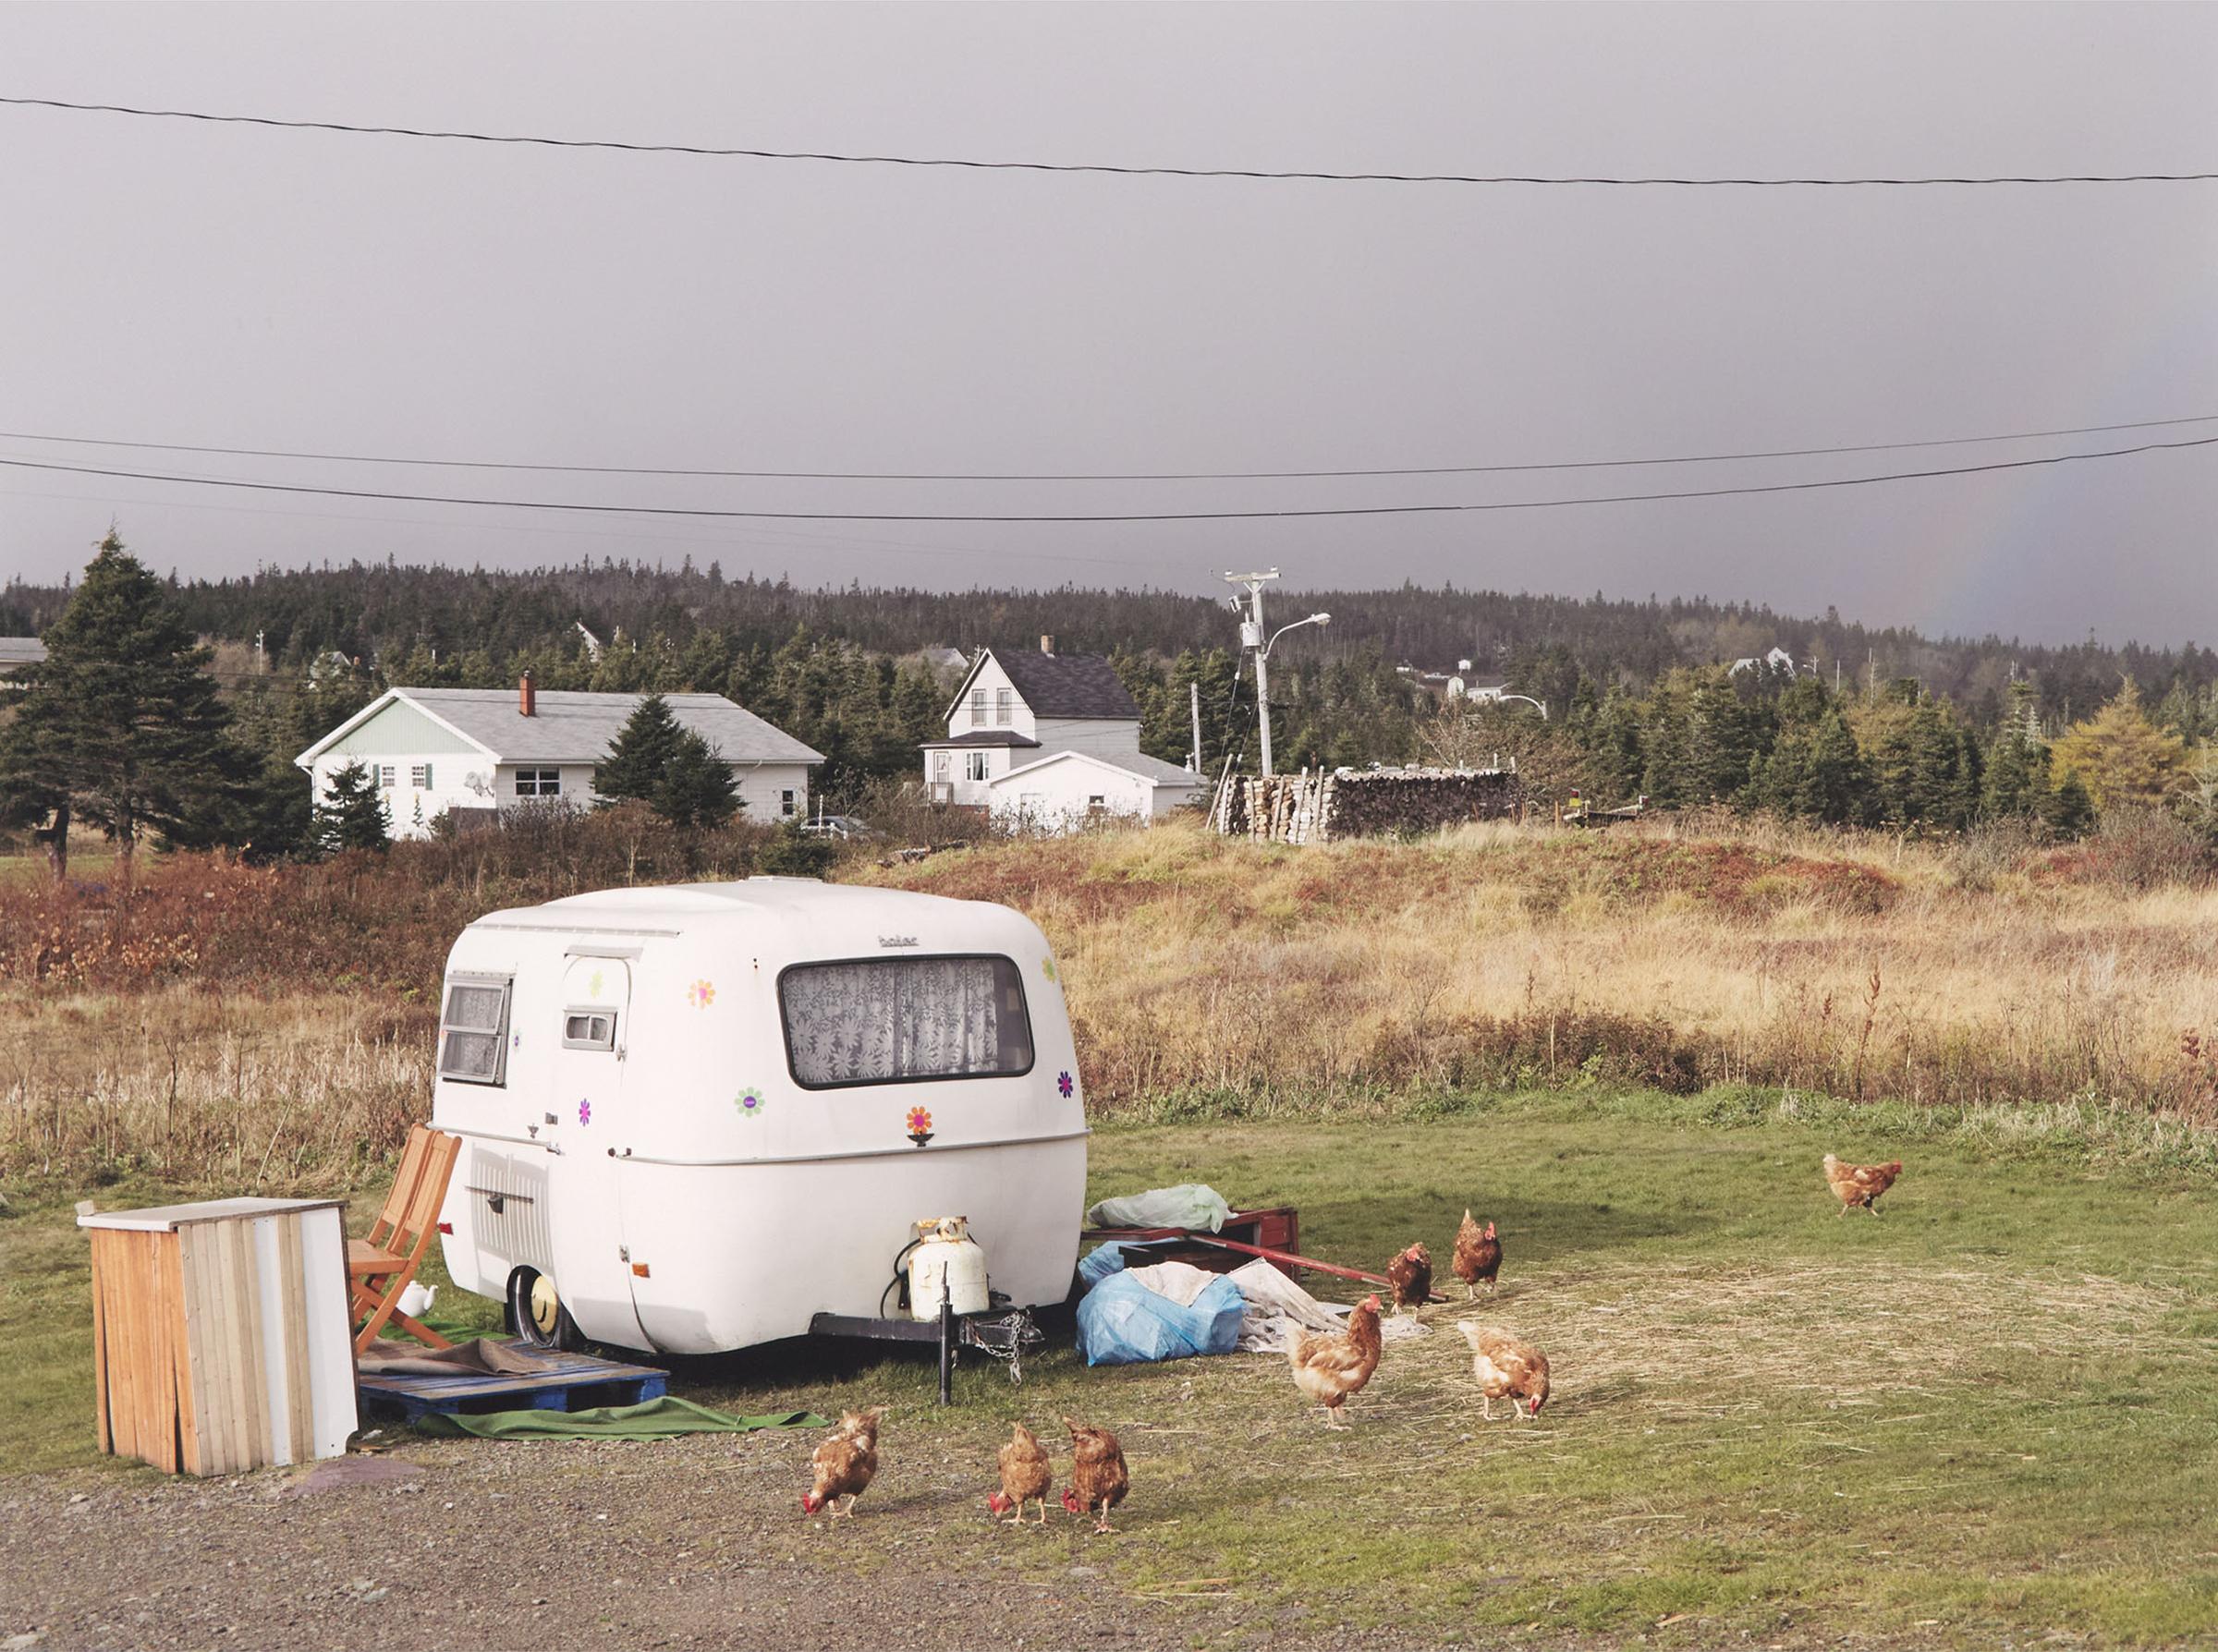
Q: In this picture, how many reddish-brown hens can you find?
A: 8